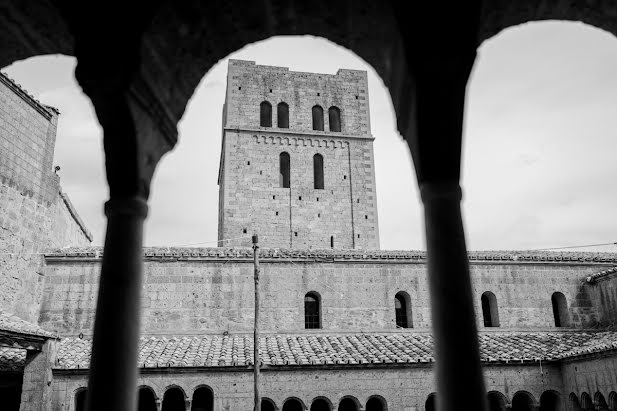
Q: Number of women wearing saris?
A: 0